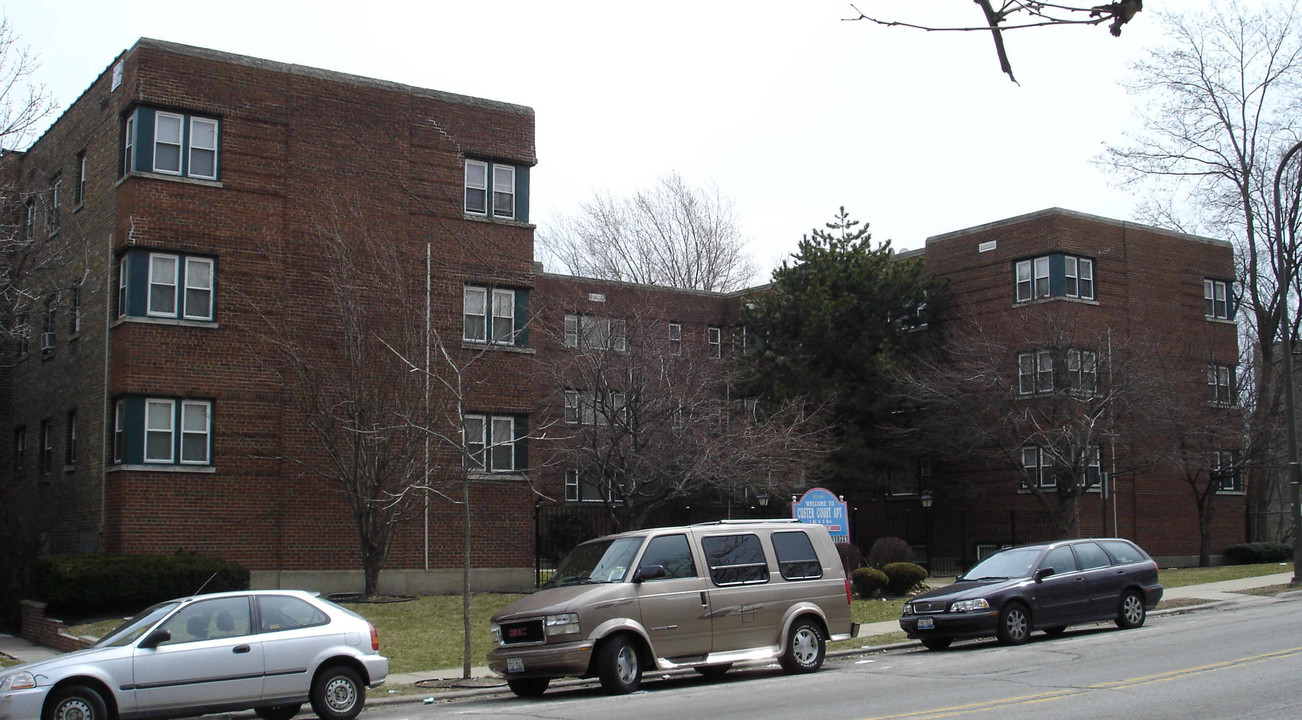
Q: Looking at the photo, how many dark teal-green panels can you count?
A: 12